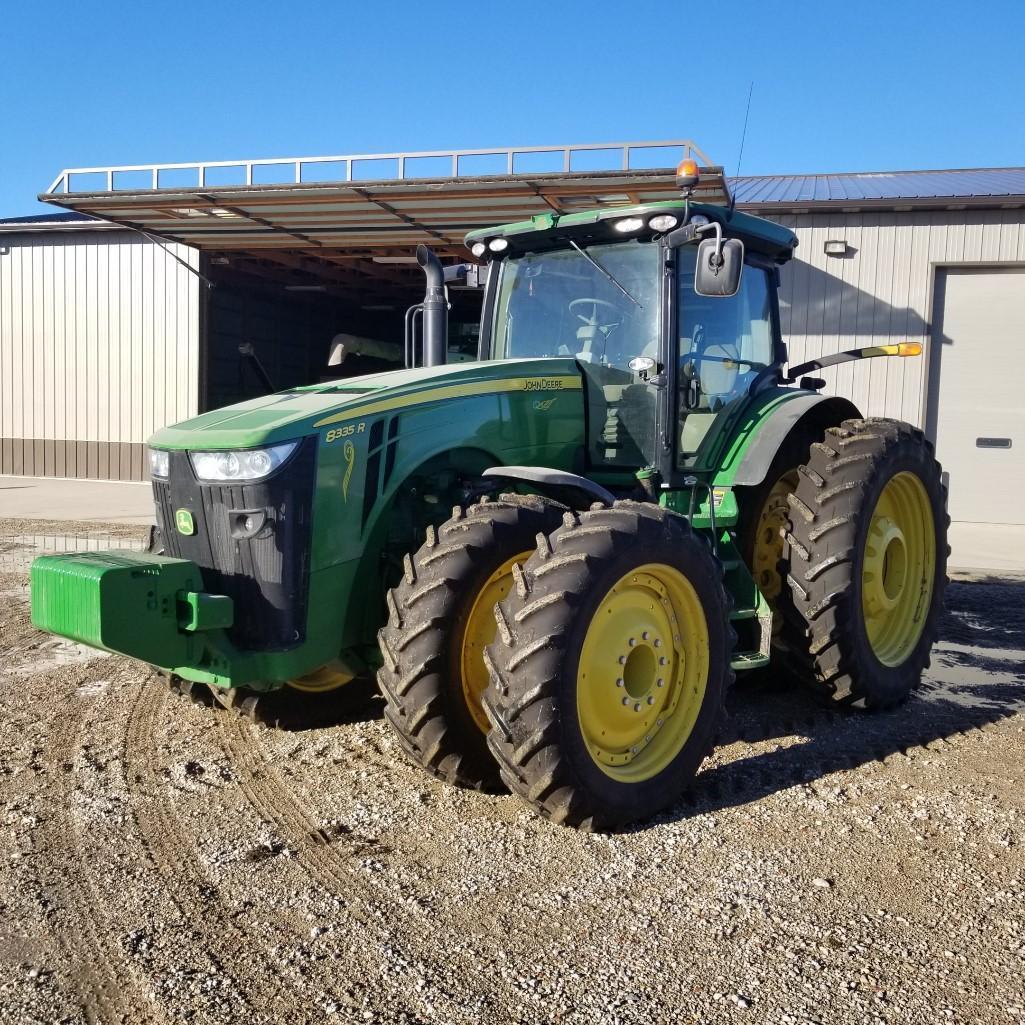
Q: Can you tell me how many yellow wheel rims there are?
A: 5